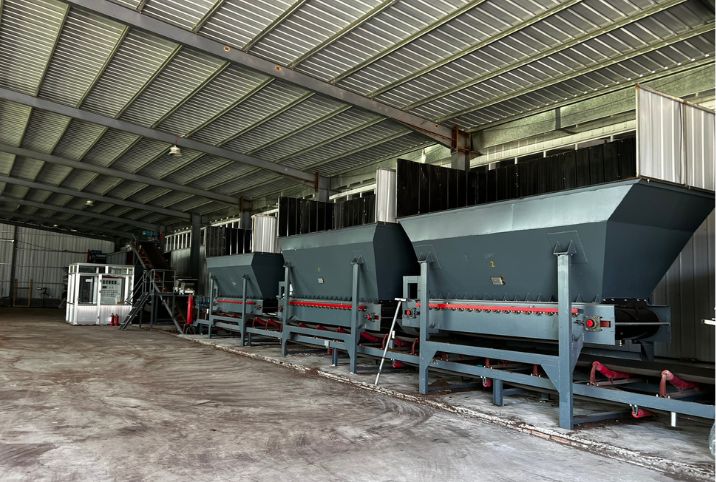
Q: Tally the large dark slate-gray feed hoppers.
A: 3